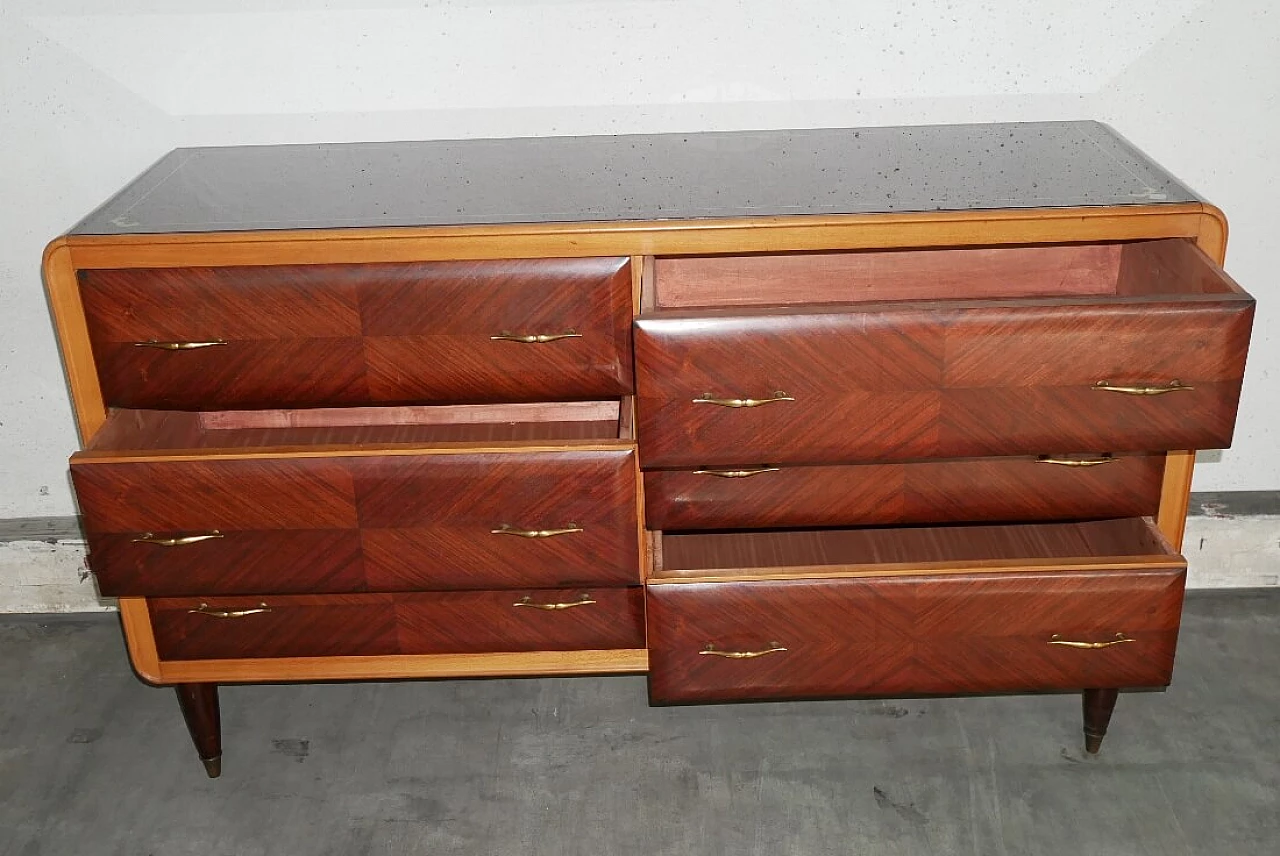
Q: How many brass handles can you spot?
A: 12